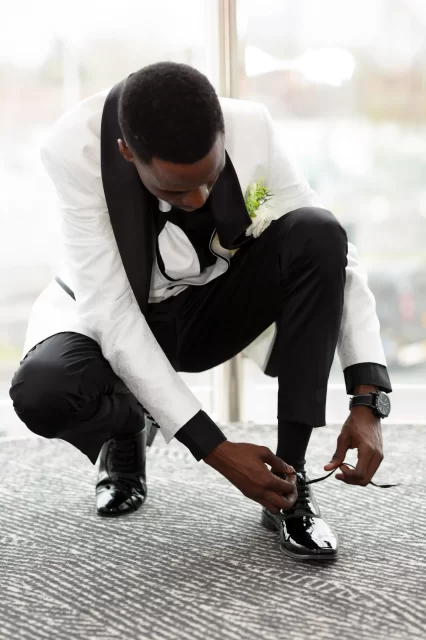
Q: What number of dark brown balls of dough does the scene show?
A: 0